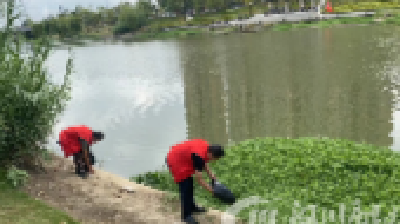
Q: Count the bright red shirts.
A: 2